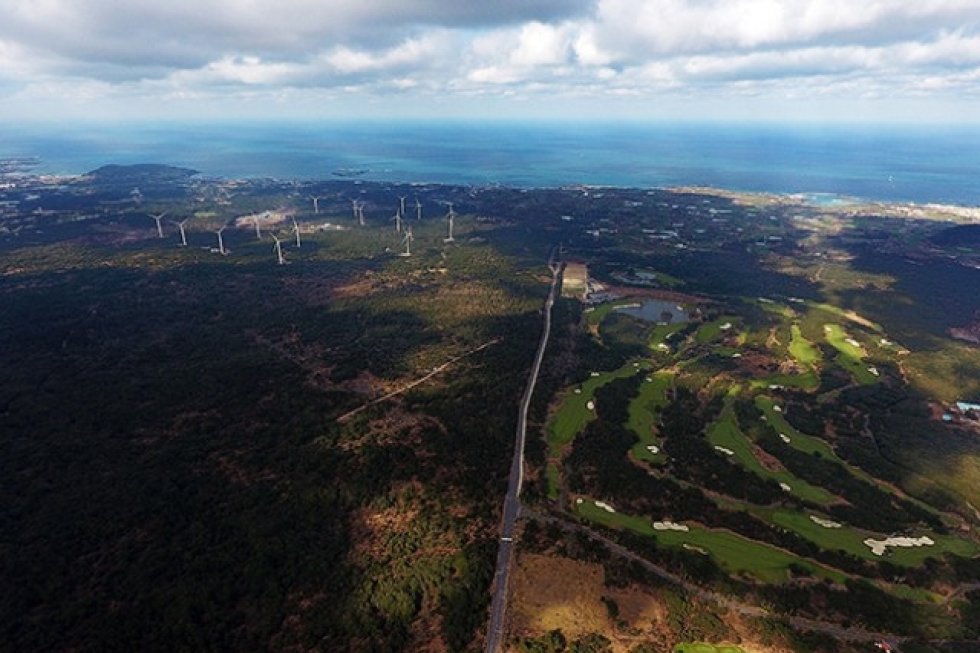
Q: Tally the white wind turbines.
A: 14